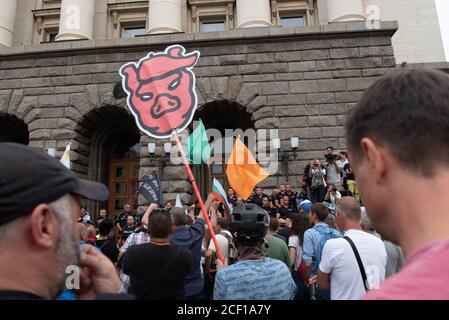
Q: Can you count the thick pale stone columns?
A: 5